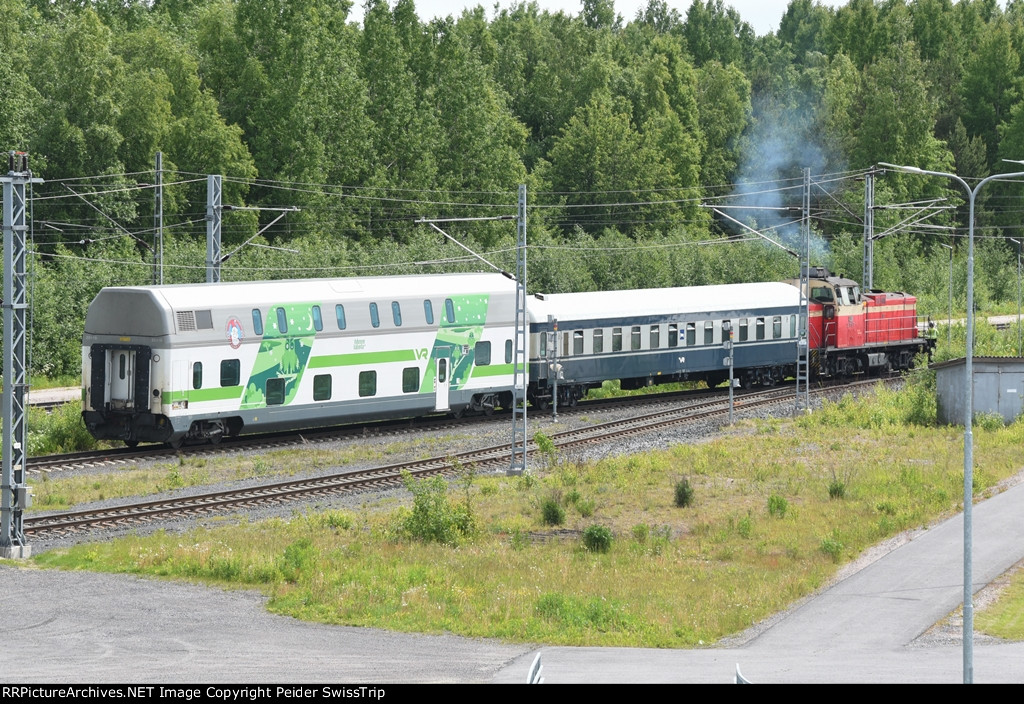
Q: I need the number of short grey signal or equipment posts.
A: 2